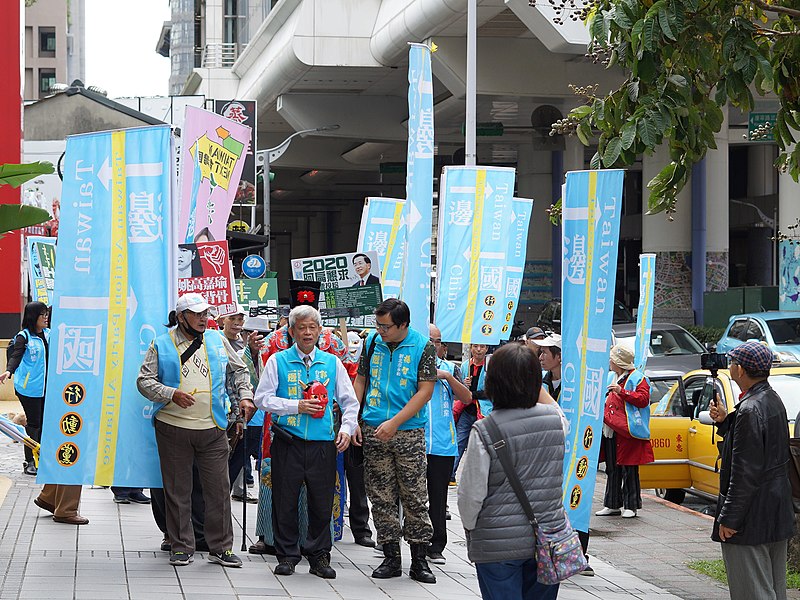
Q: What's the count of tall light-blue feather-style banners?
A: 7